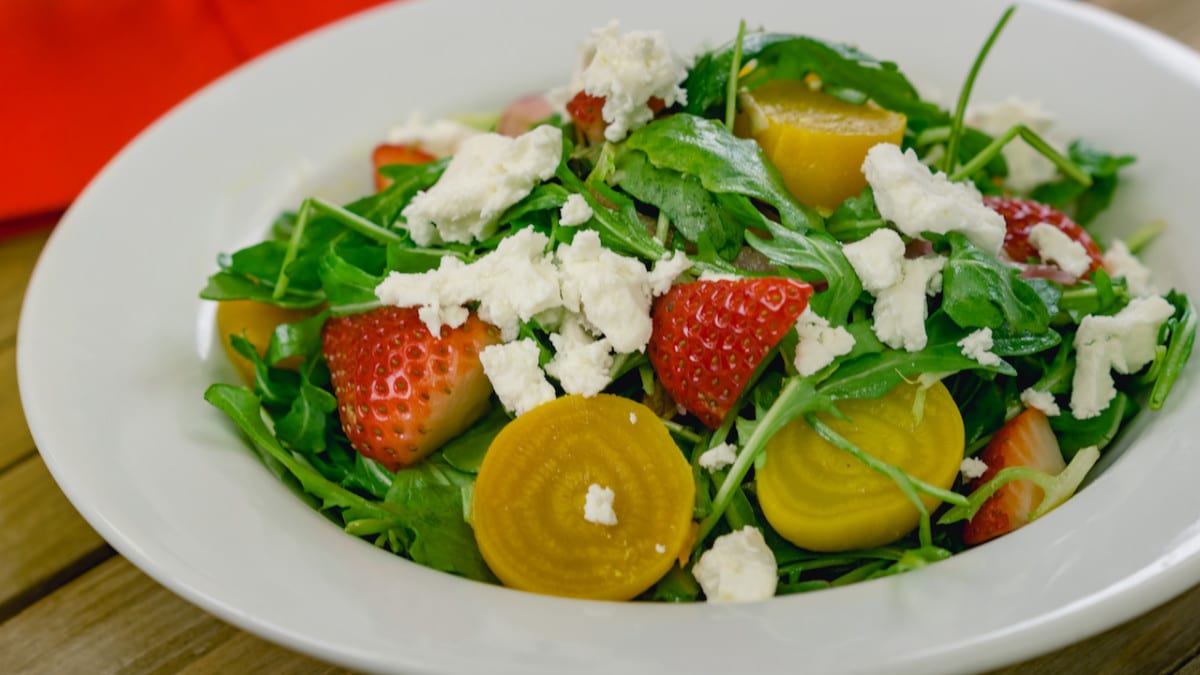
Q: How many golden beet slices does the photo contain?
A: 4